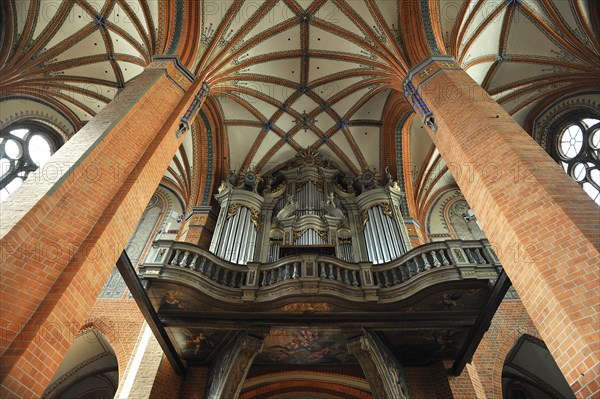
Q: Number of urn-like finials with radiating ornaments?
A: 2